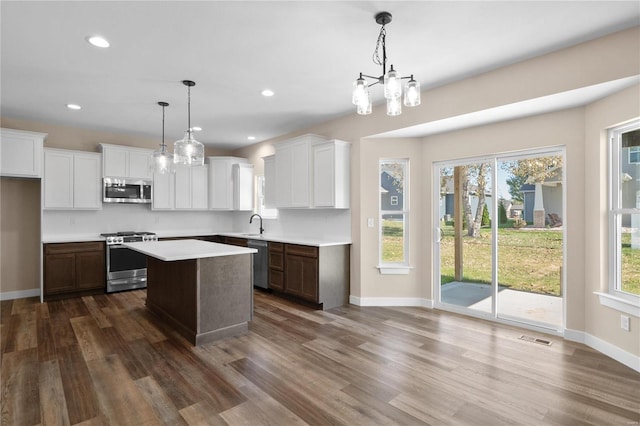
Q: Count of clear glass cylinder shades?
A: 5